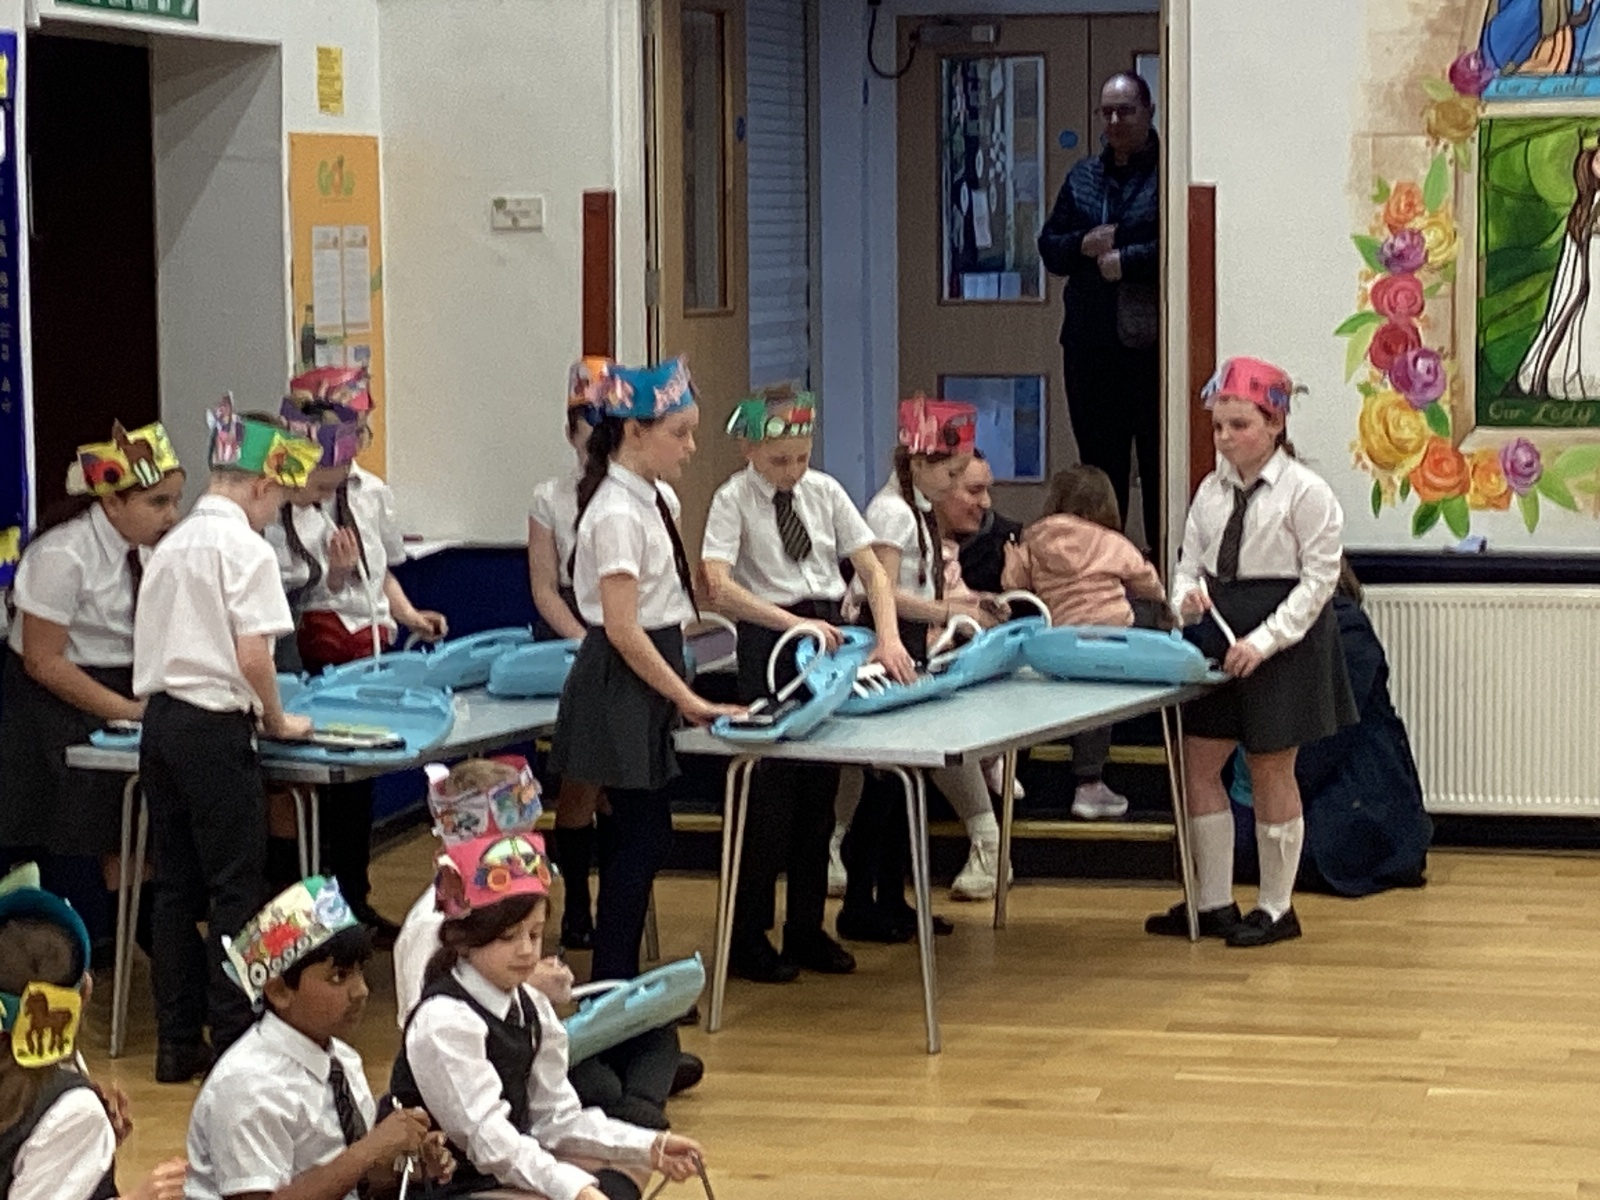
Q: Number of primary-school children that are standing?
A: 9